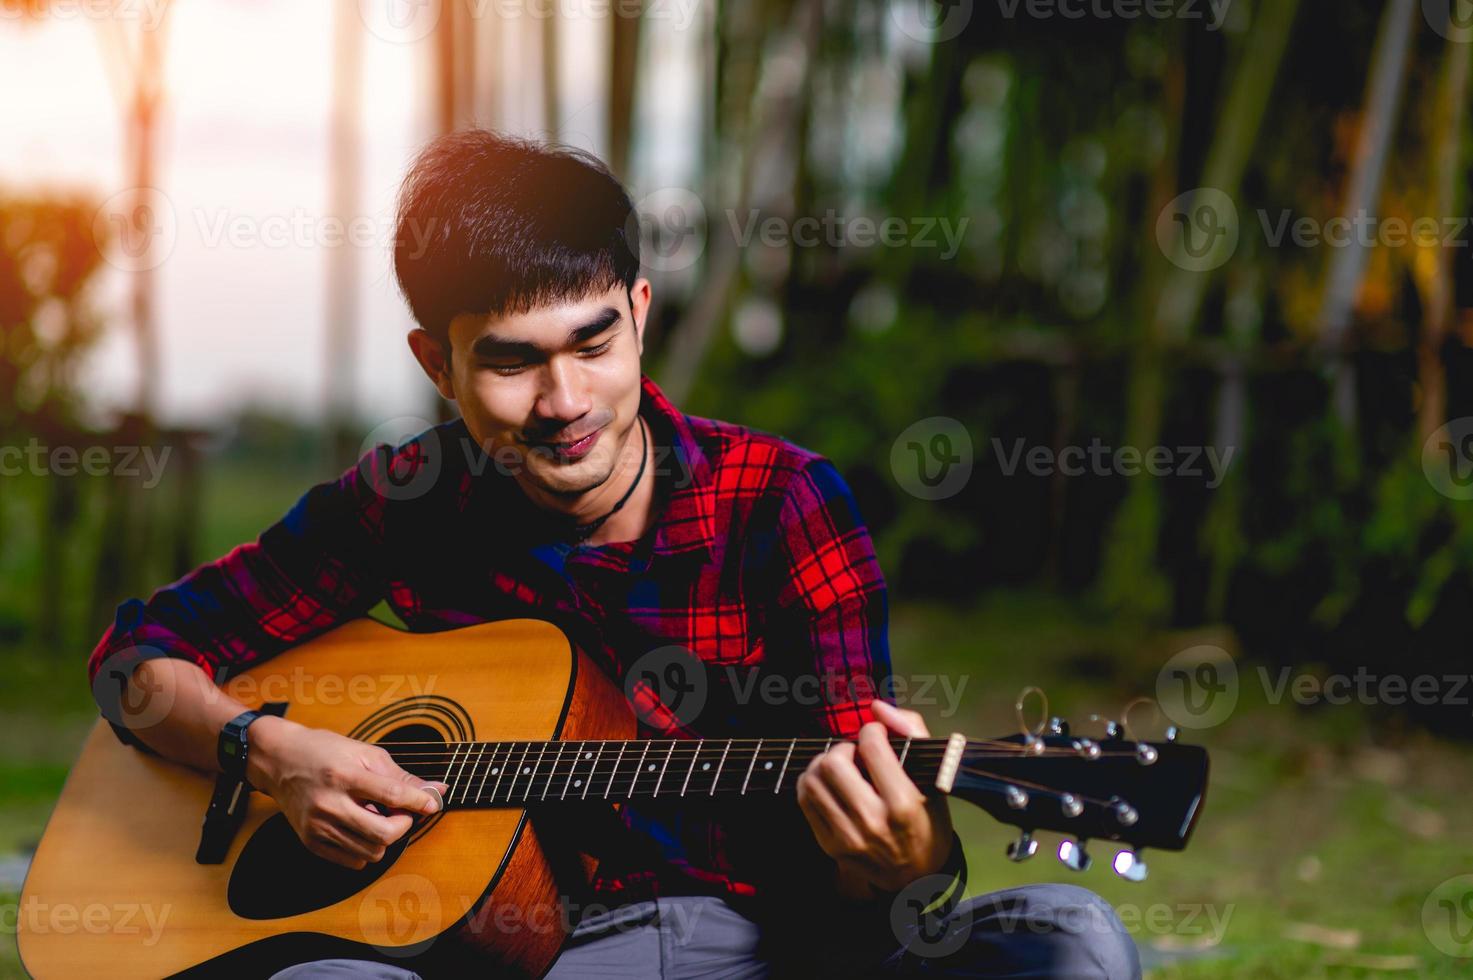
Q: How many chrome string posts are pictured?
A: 6